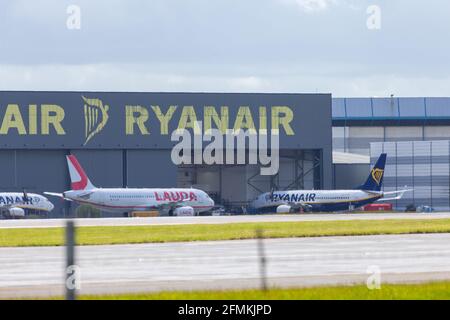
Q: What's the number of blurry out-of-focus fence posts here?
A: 2